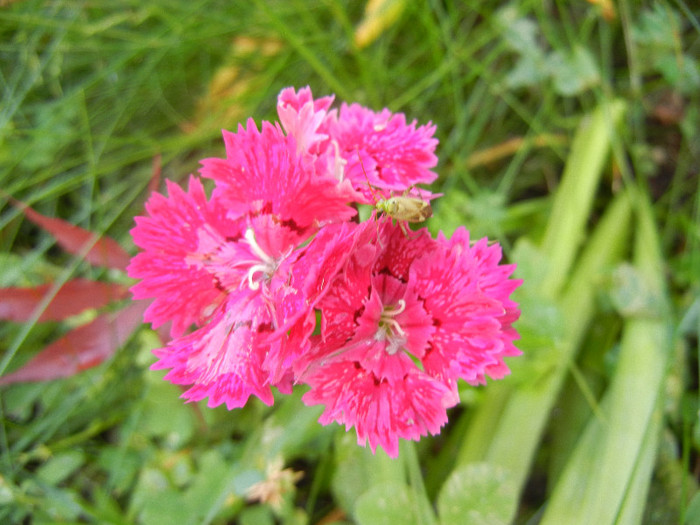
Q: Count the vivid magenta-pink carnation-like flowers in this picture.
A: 3